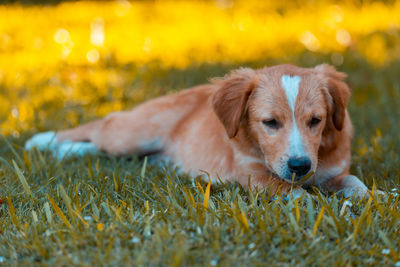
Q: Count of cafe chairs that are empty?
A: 0